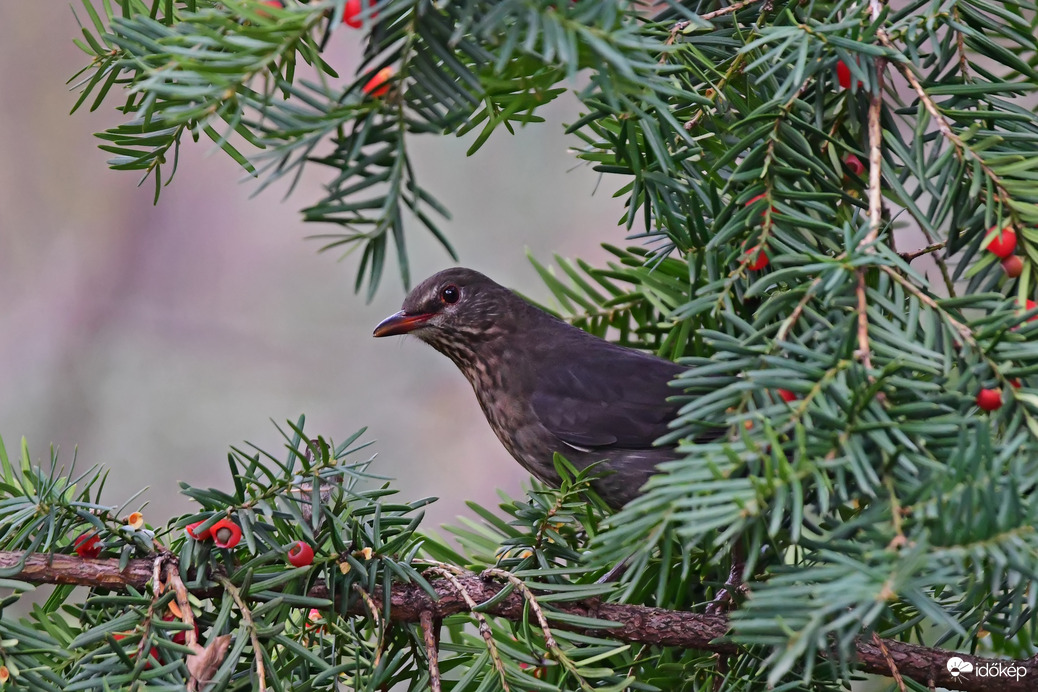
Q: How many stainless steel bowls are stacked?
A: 0